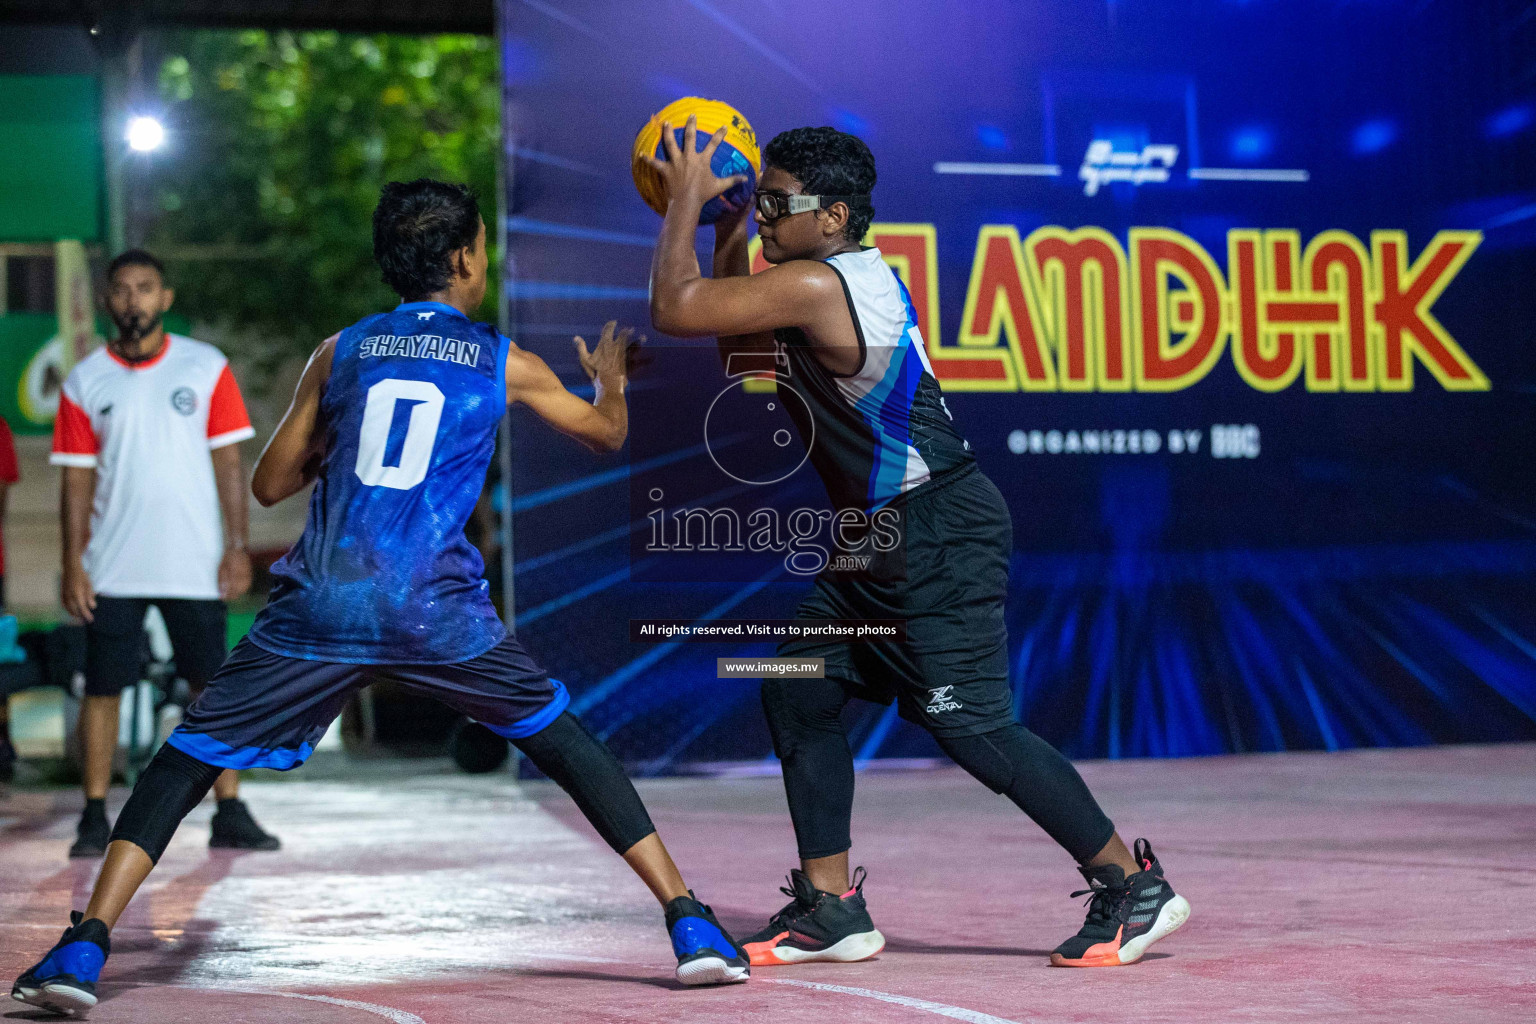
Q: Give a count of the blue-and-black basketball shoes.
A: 2